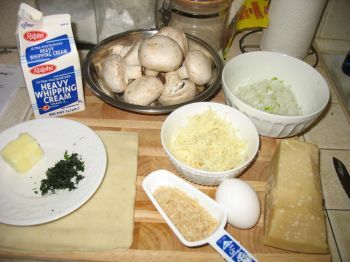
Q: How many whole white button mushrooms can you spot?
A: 7